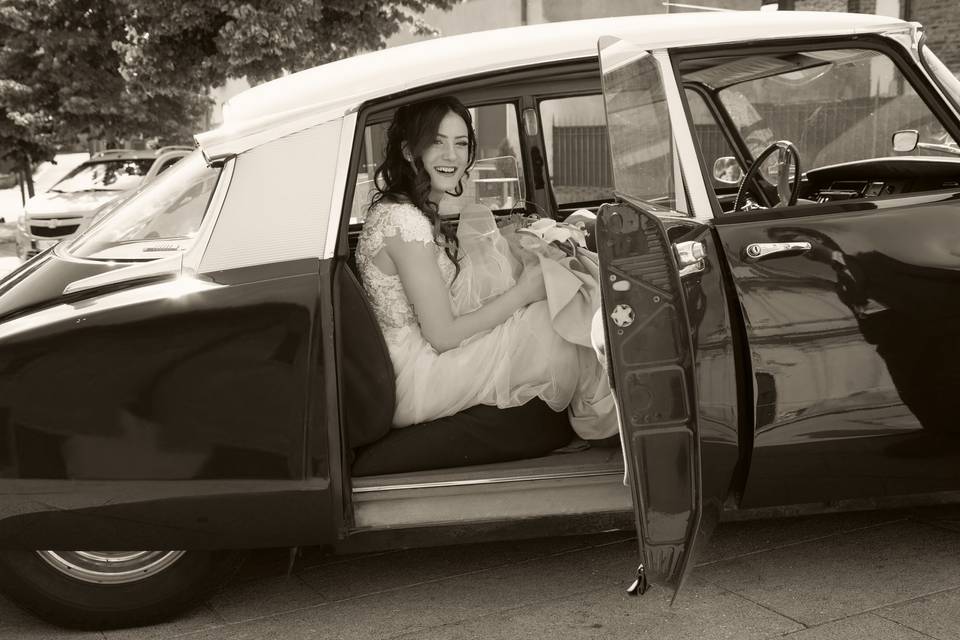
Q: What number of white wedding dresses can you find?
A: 1